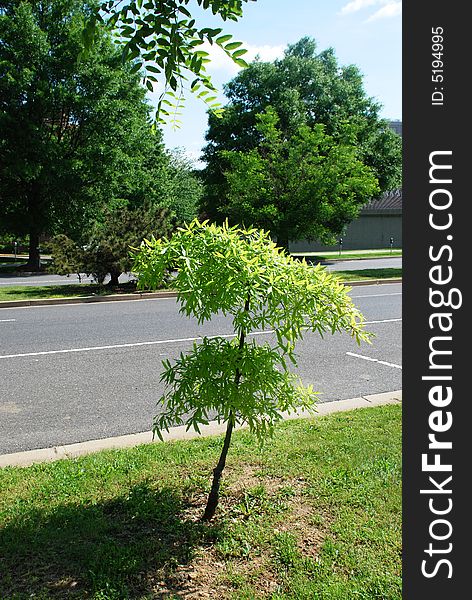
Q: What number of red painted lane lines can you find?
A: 0